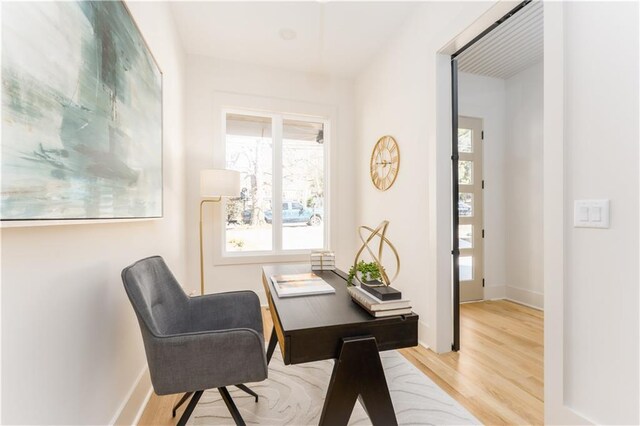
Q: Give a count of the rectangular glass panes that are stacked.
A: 5